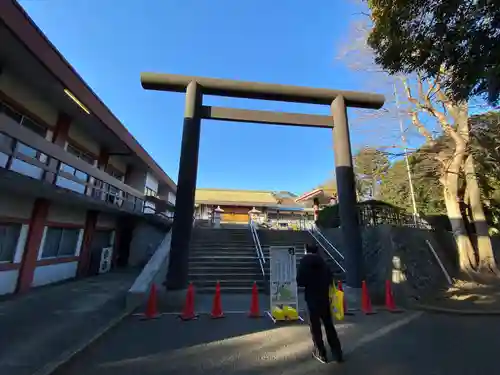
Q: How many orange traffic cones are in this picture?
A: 7